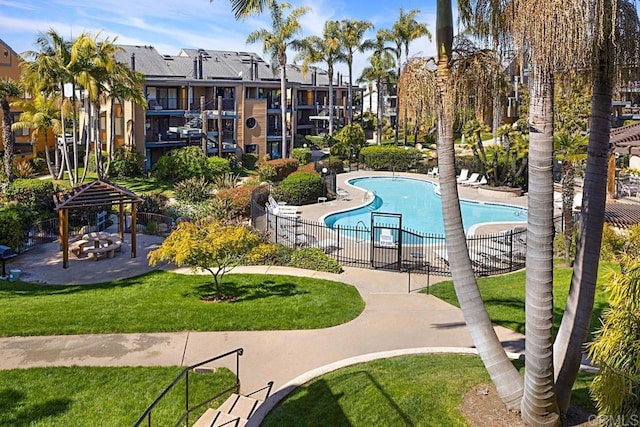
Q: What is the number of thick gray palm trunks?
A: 3